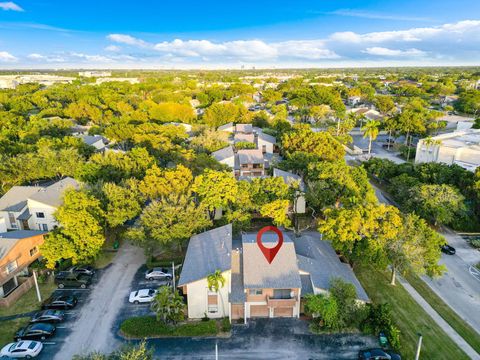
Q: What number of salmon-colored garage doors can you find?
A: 2